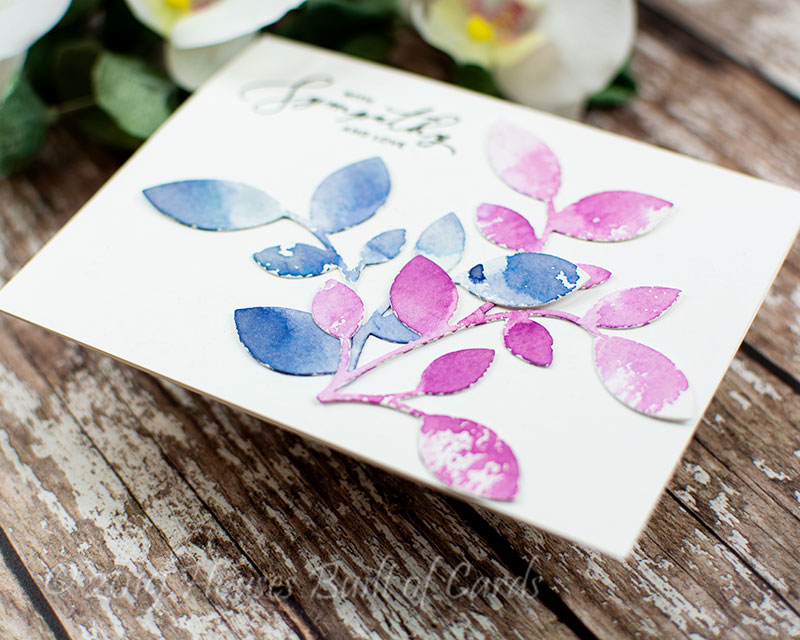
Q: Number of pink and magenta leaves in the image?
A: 11